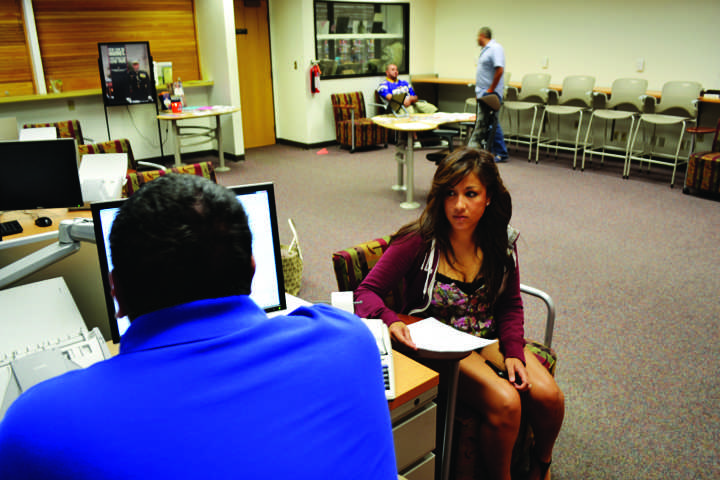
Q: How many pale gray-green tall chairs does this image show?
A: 5